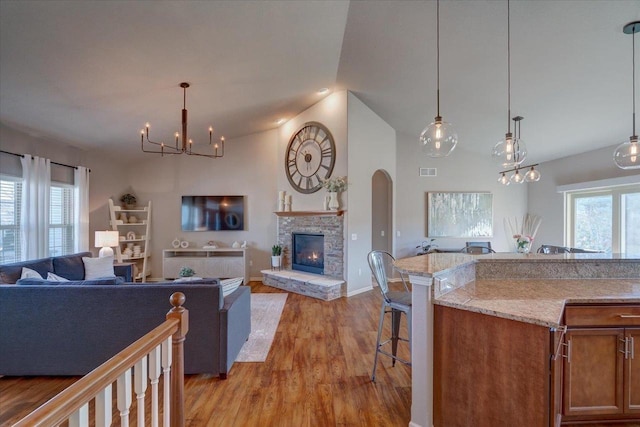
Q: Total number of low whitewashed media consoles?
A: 1